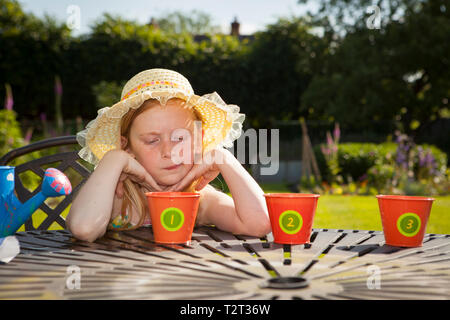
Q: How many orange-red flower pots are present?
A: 3